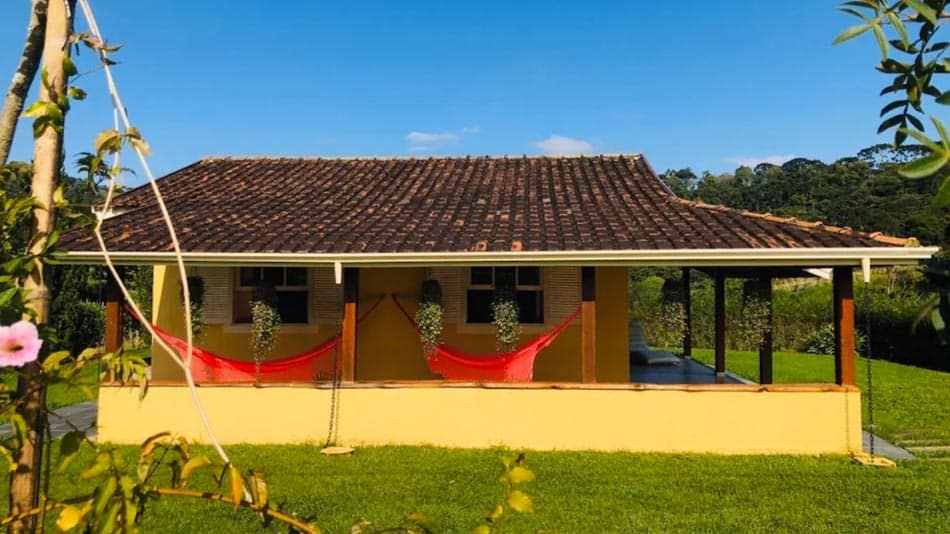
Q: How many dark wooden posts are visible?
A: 7